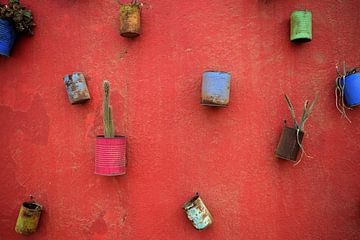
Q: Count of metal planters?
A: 10